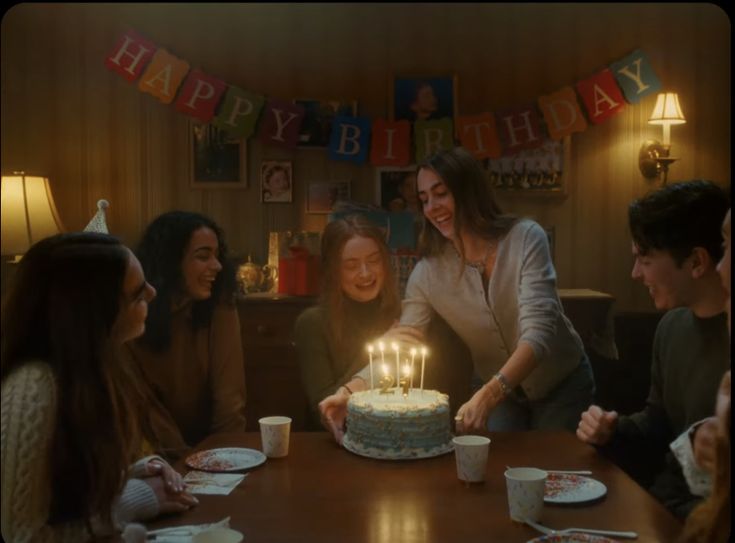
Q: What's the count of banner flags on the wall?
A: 13